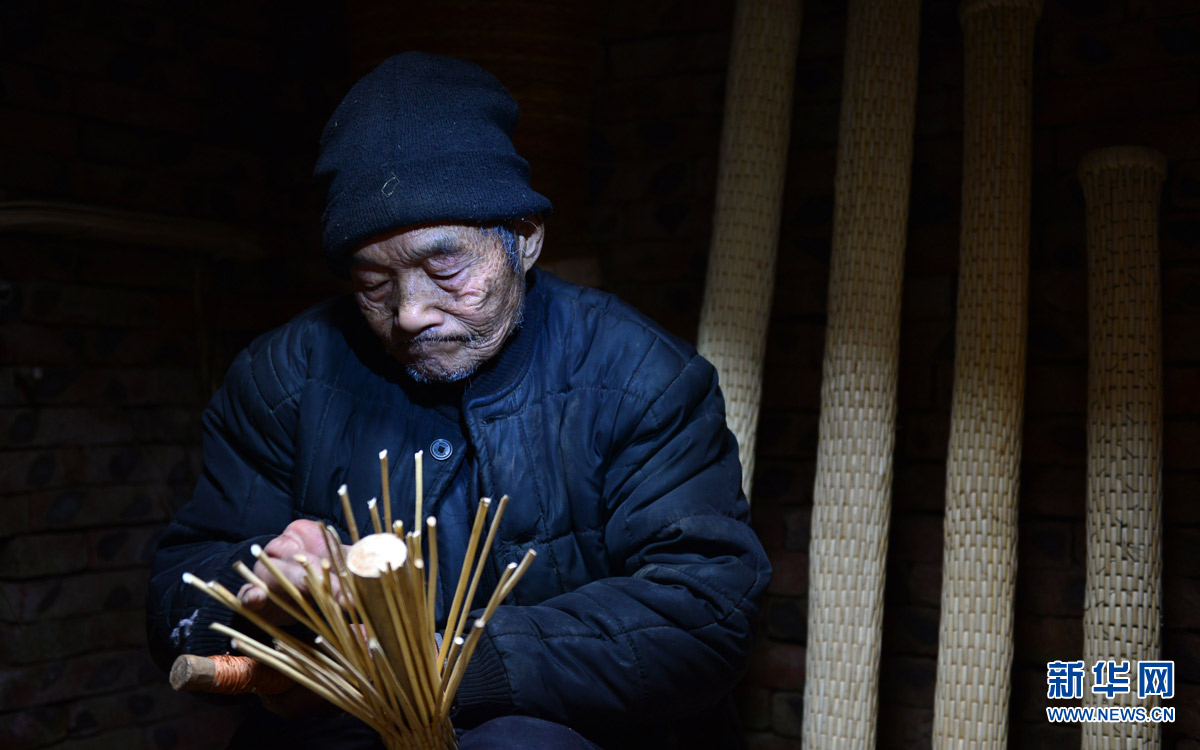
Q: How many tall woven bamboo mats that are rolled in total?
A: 4